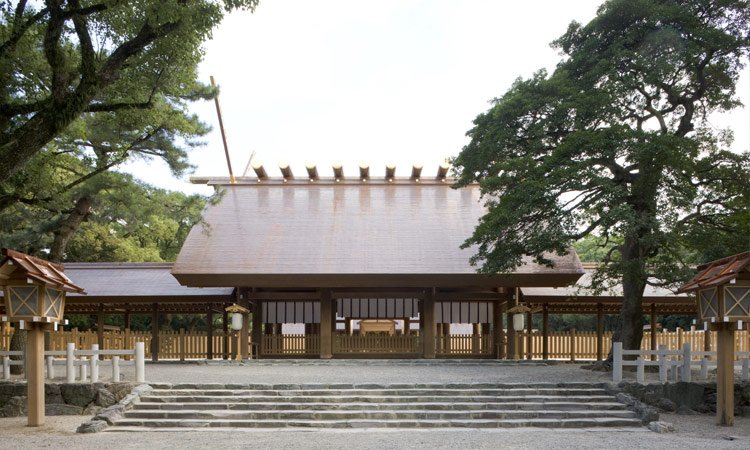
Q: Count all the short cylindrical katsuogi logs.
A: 8